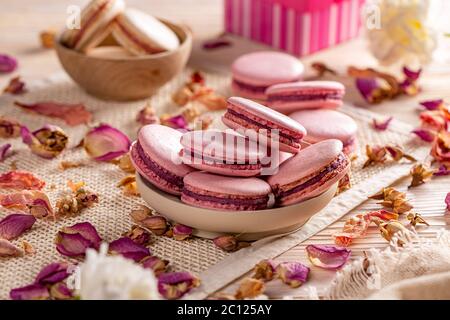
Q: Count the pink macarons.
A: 8